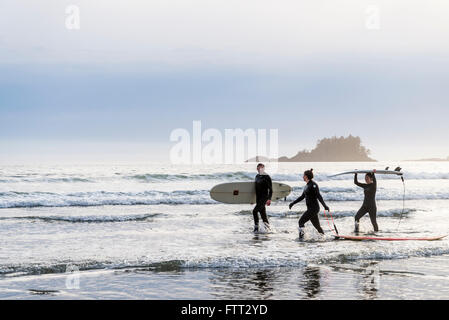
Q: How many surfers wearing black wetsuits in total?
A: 3